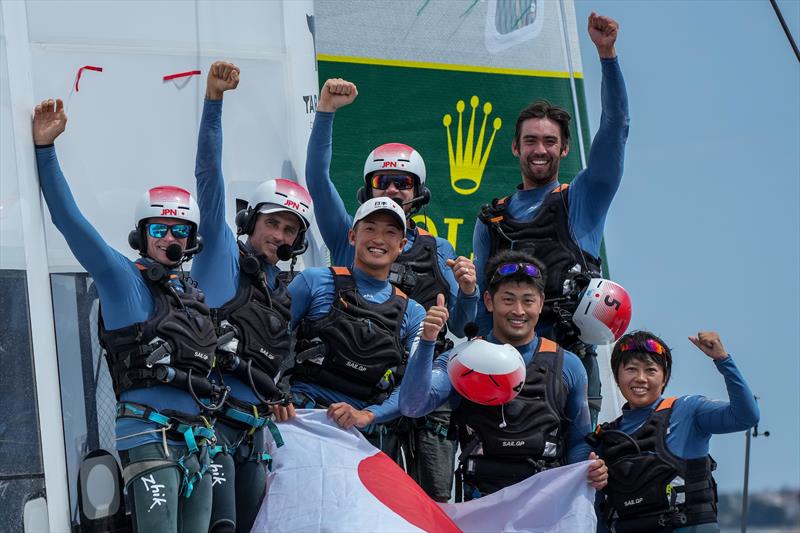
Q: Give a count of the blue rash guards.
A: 7